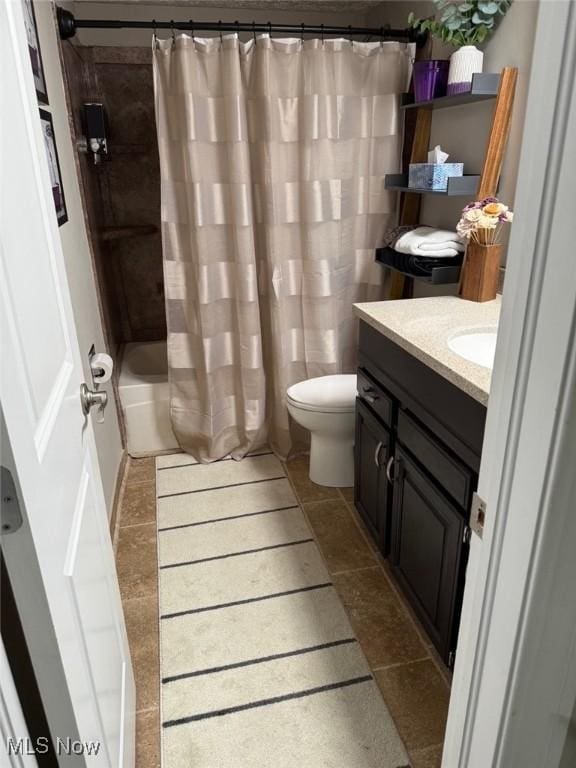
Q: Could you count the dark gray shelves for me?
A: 3